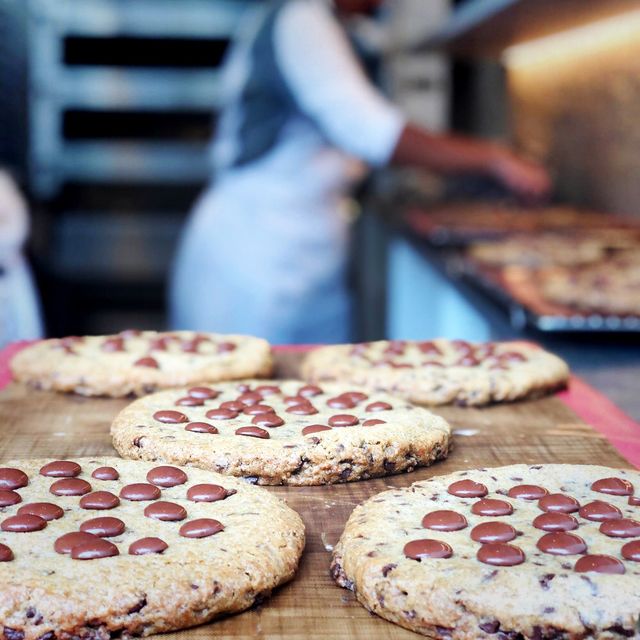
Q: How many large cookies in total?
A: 5